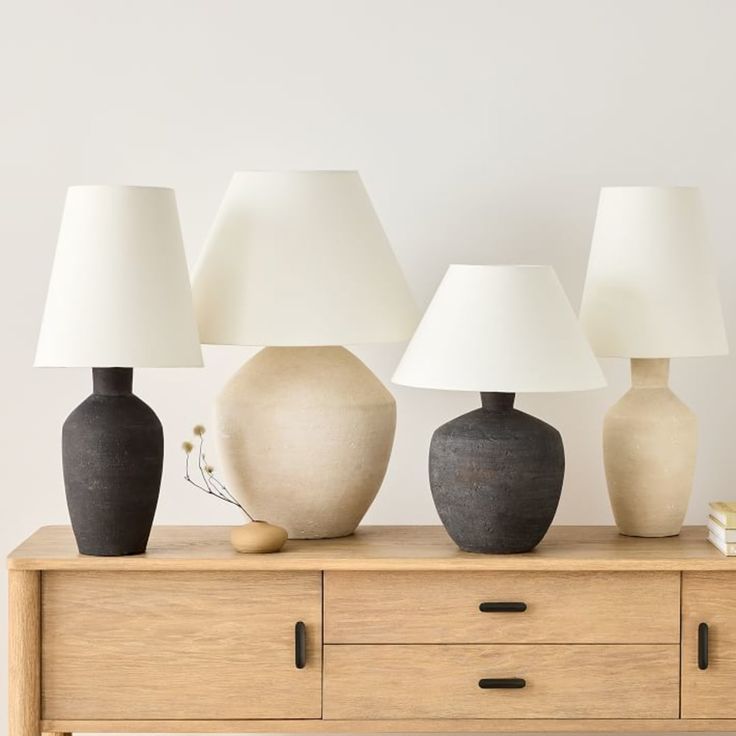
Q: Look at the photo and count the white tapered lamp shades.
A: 4